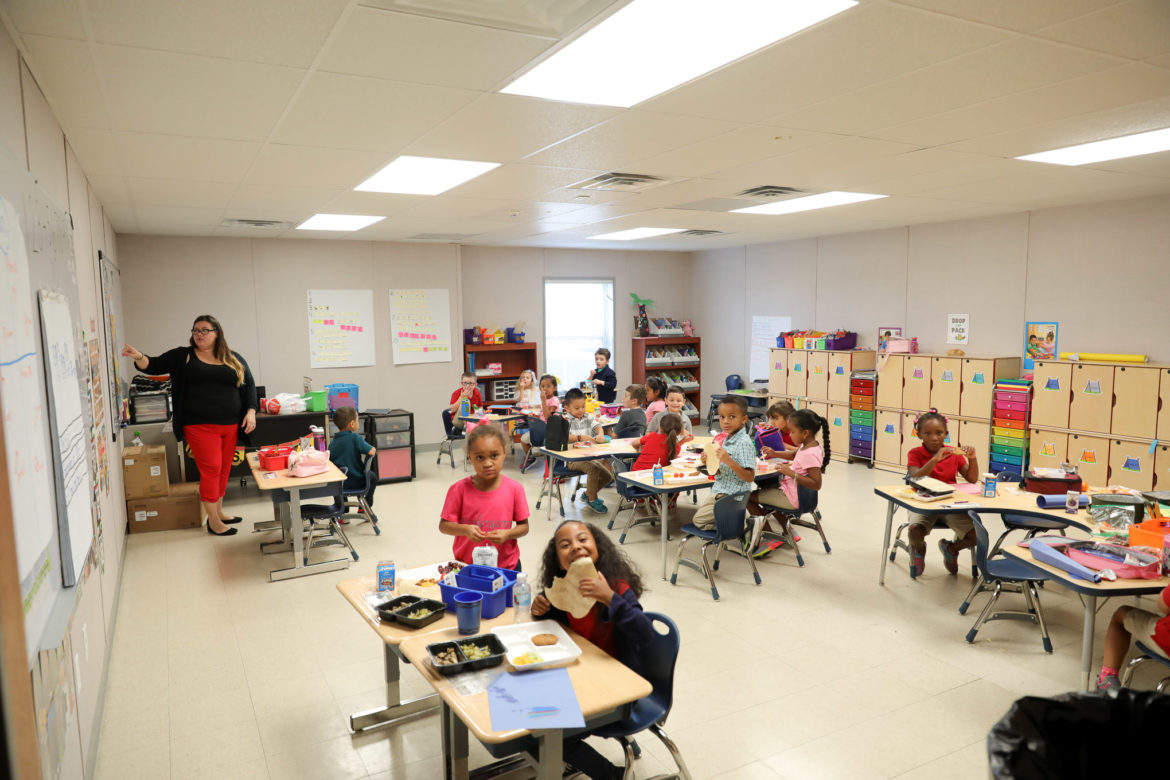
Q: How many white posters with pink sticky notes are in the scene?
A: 2